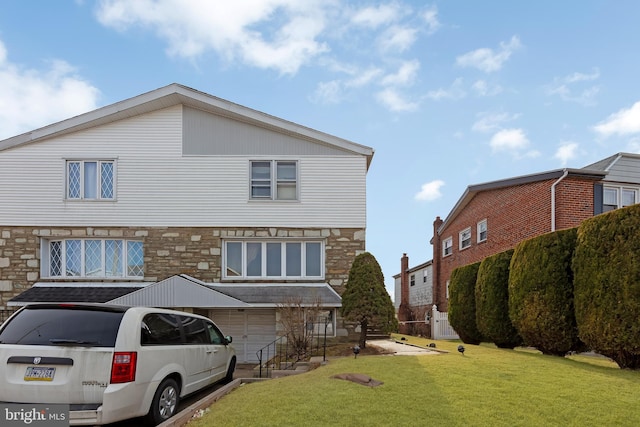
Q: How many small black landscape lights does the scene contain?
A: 4